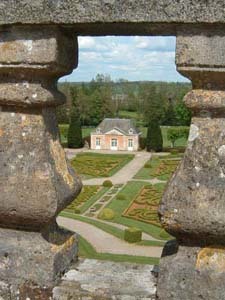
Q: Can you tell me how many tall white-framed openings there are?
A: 3